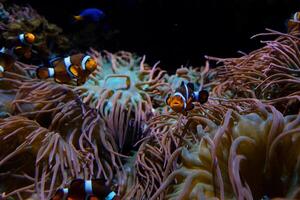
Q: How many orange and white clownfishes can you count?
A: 5